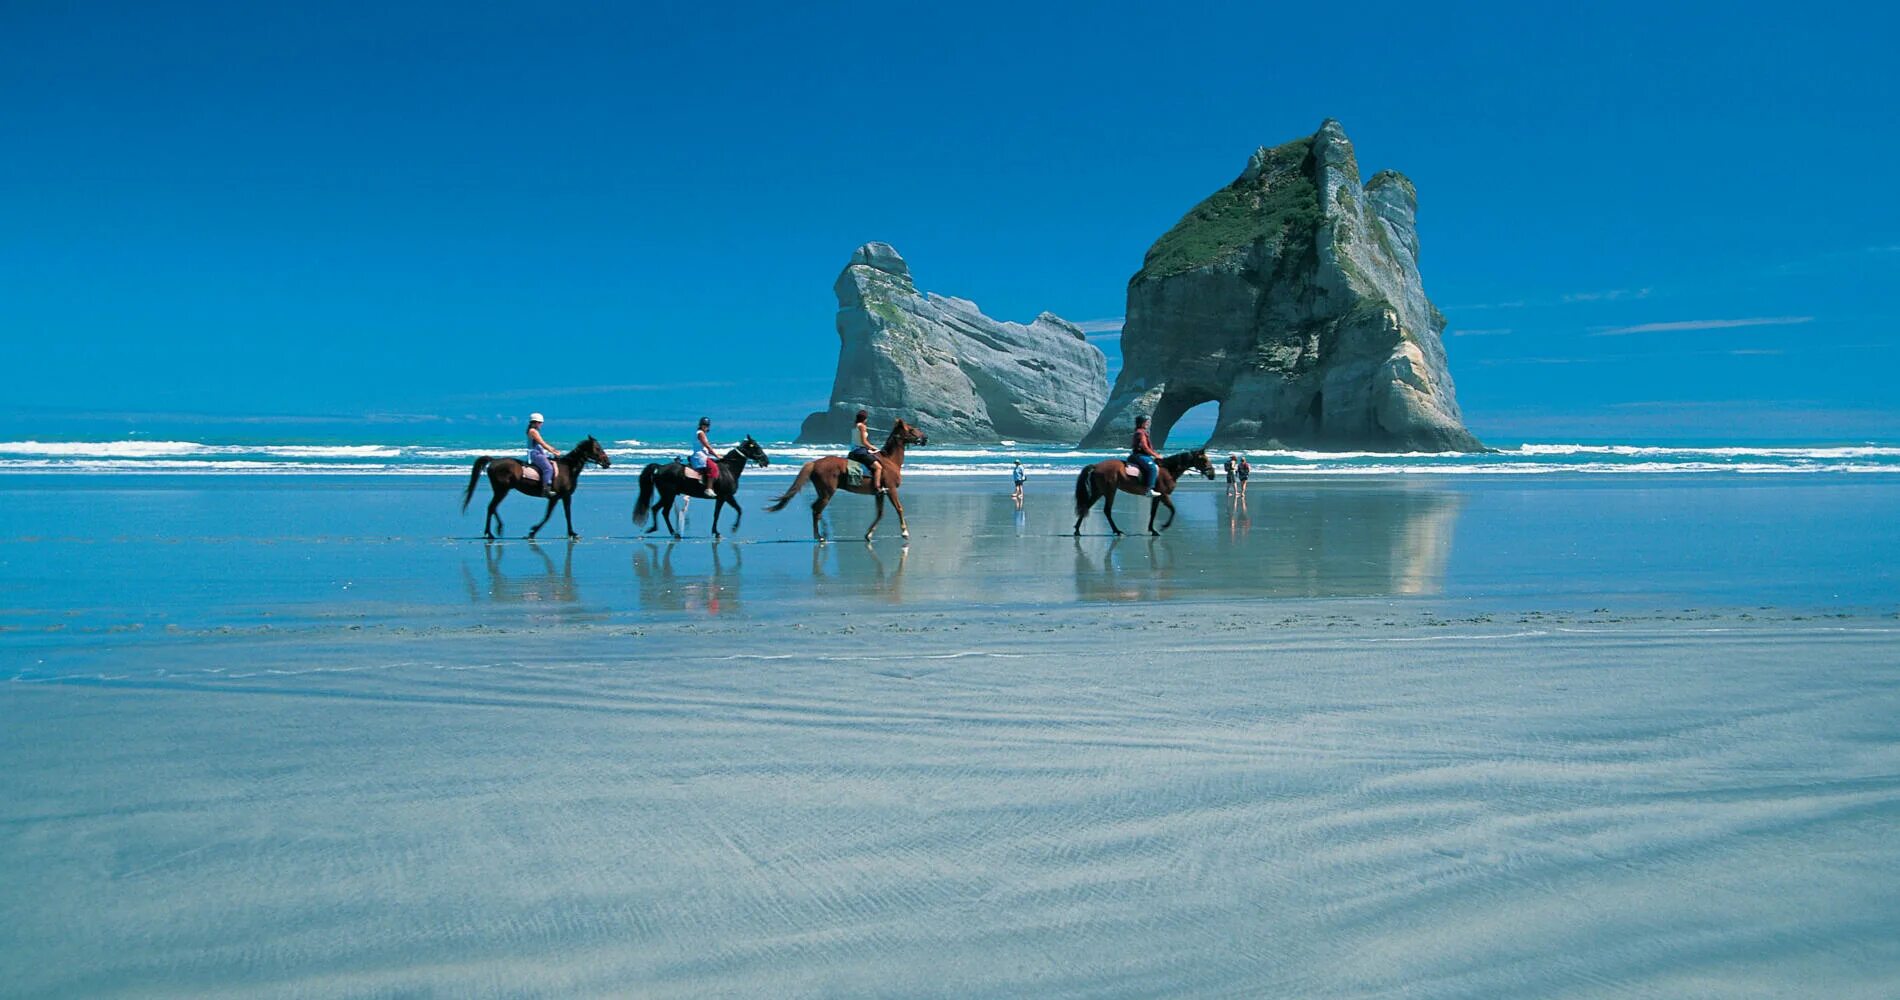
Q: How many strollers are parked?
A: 0